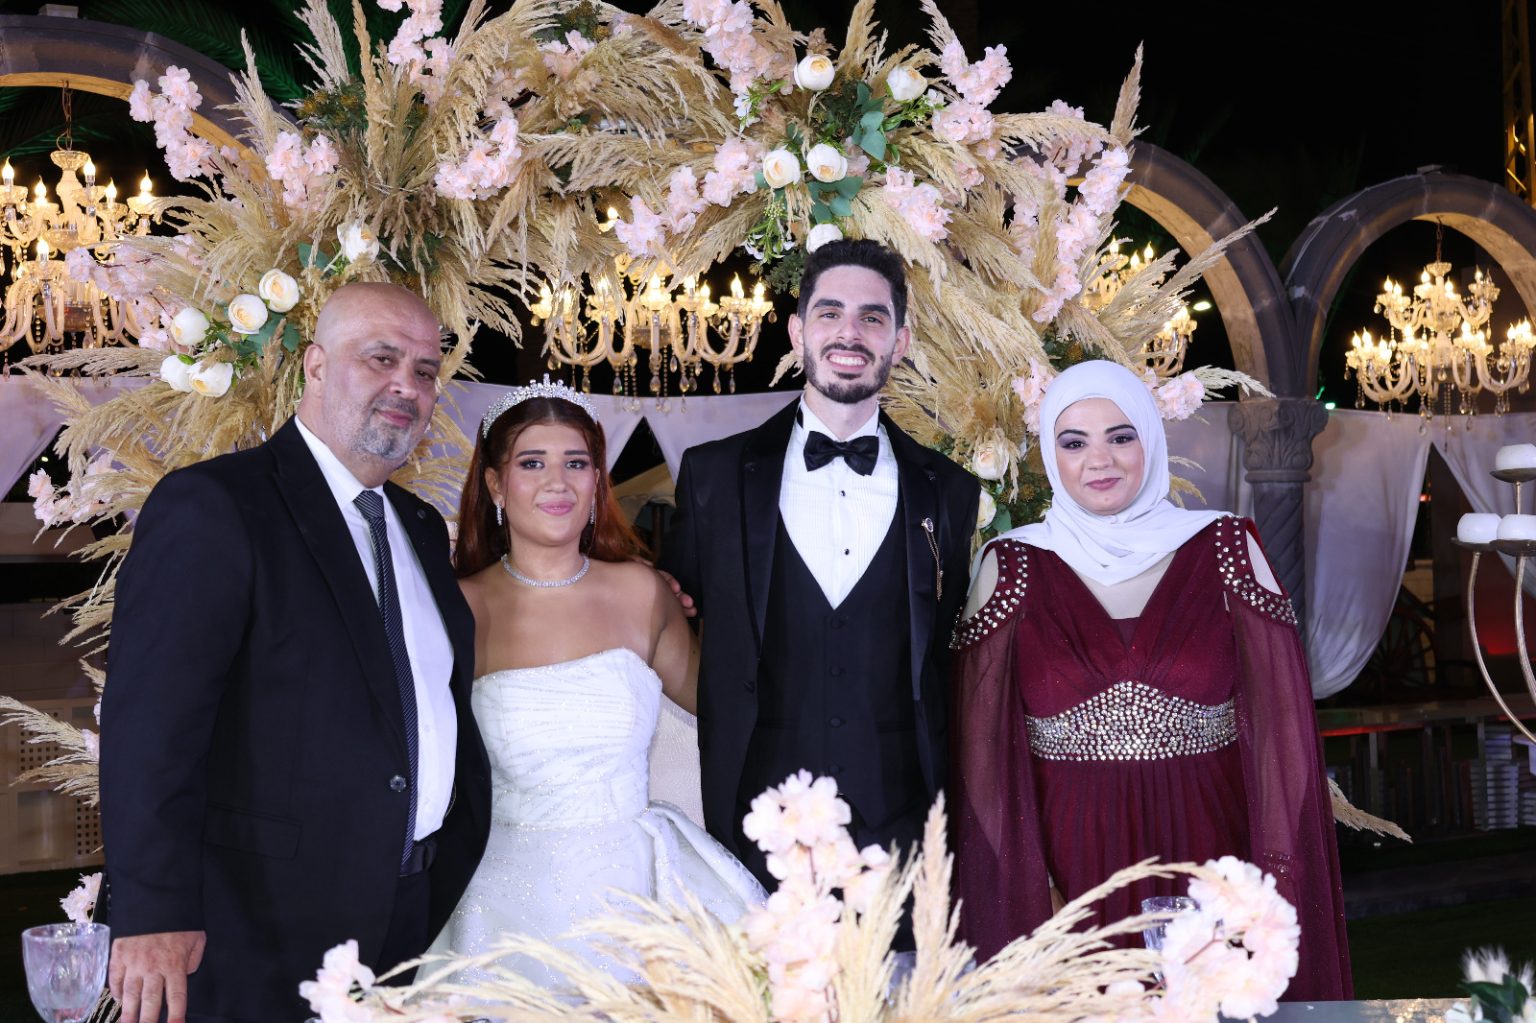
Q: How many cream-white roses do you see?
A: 13